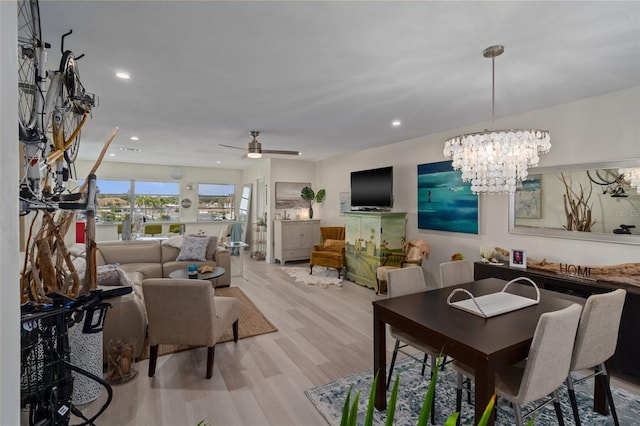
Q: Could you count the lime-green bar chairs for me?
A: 3